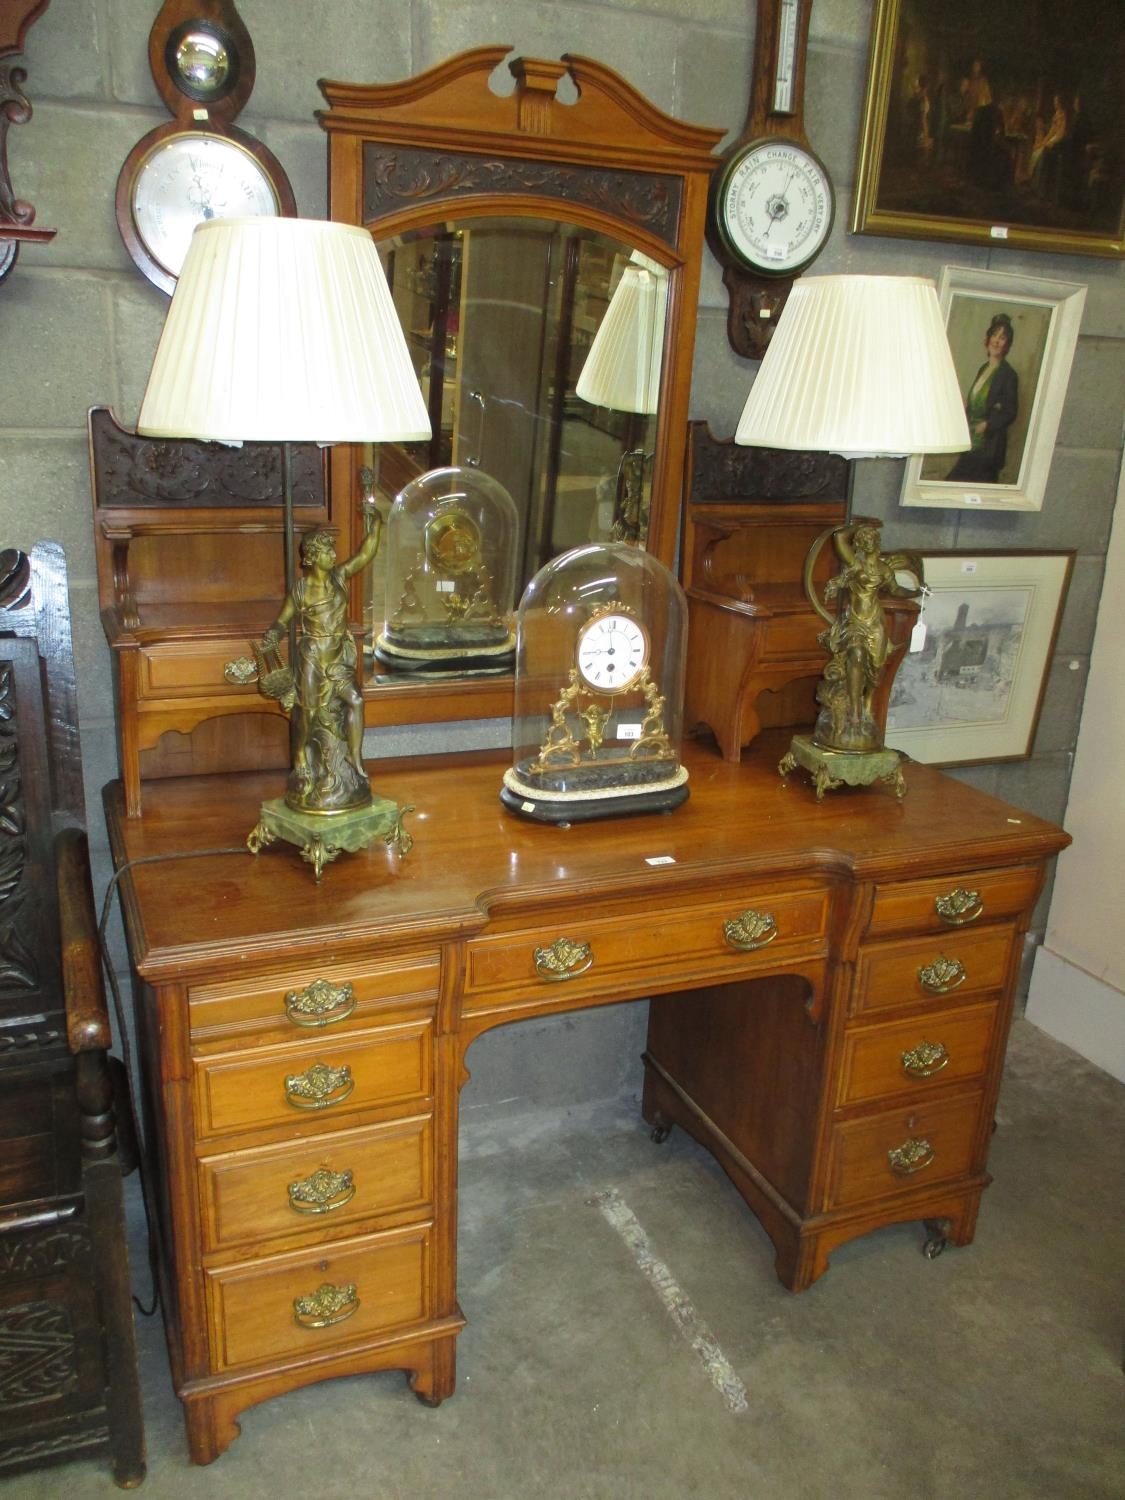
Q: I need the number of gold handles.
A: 11